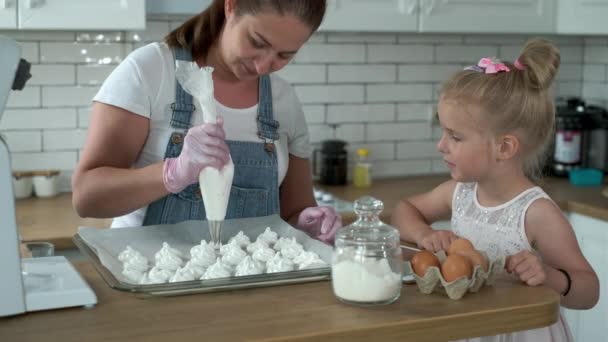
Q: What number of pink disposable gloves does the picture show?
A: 2